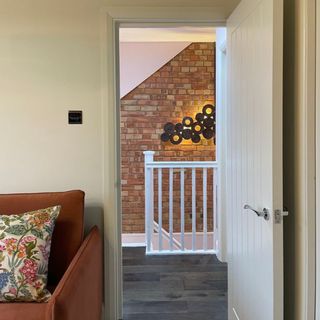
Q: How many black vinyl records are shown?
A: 12